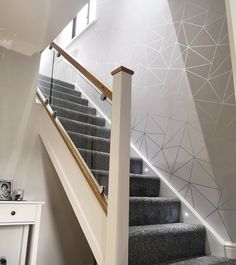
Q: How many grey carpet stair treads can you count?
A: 12